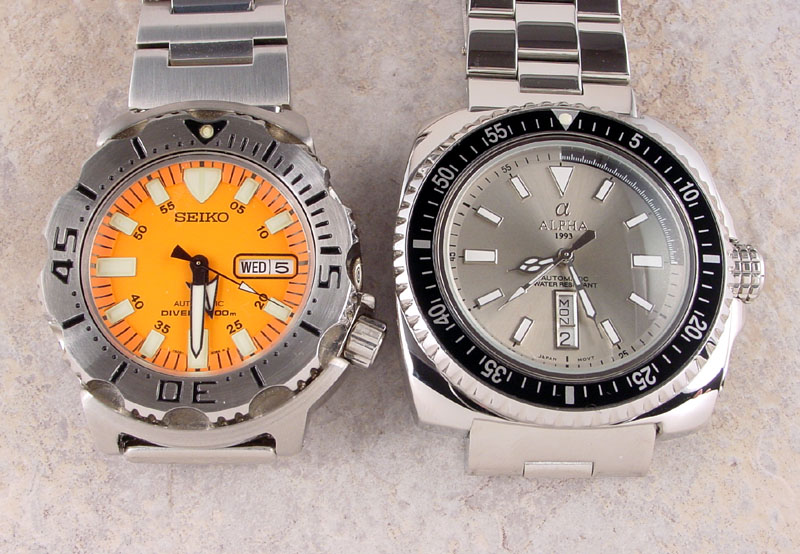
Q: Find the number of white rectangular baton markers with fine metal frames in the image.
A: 10